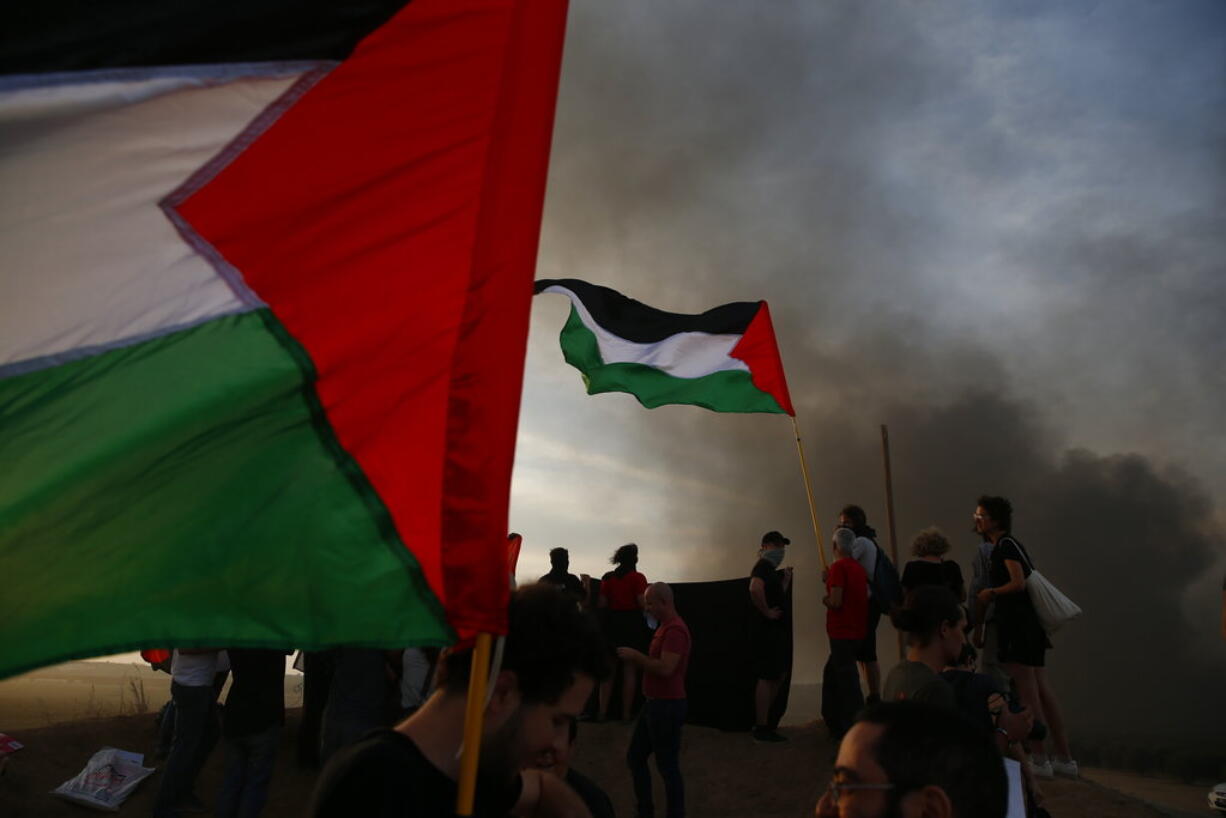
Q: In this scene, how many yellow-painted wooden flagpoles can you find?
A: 2